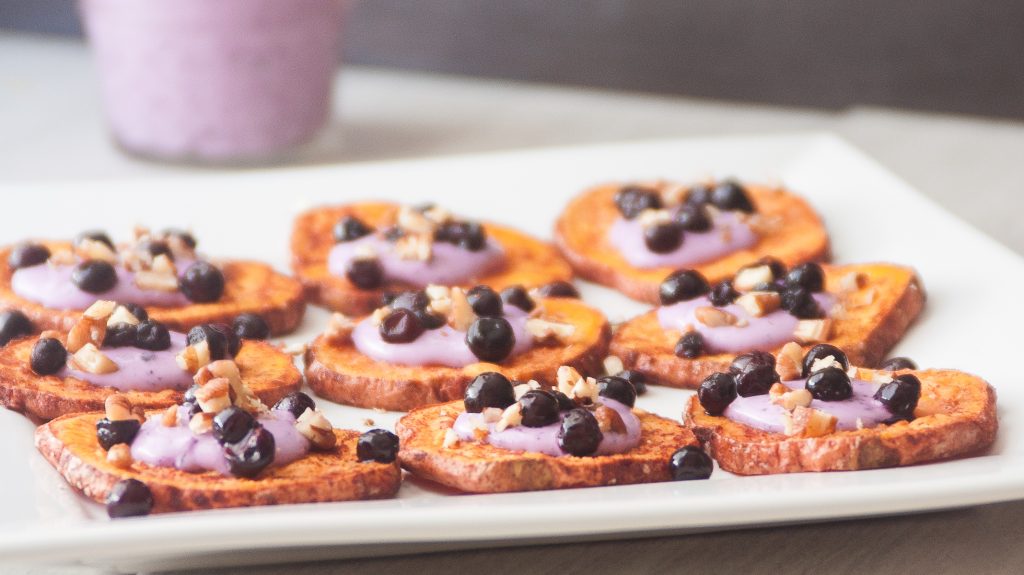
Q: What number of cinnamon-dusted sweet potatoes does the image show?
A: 9